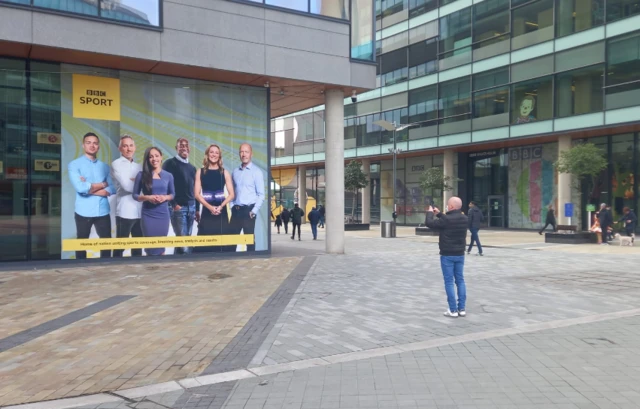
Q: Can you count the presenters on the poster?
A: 6